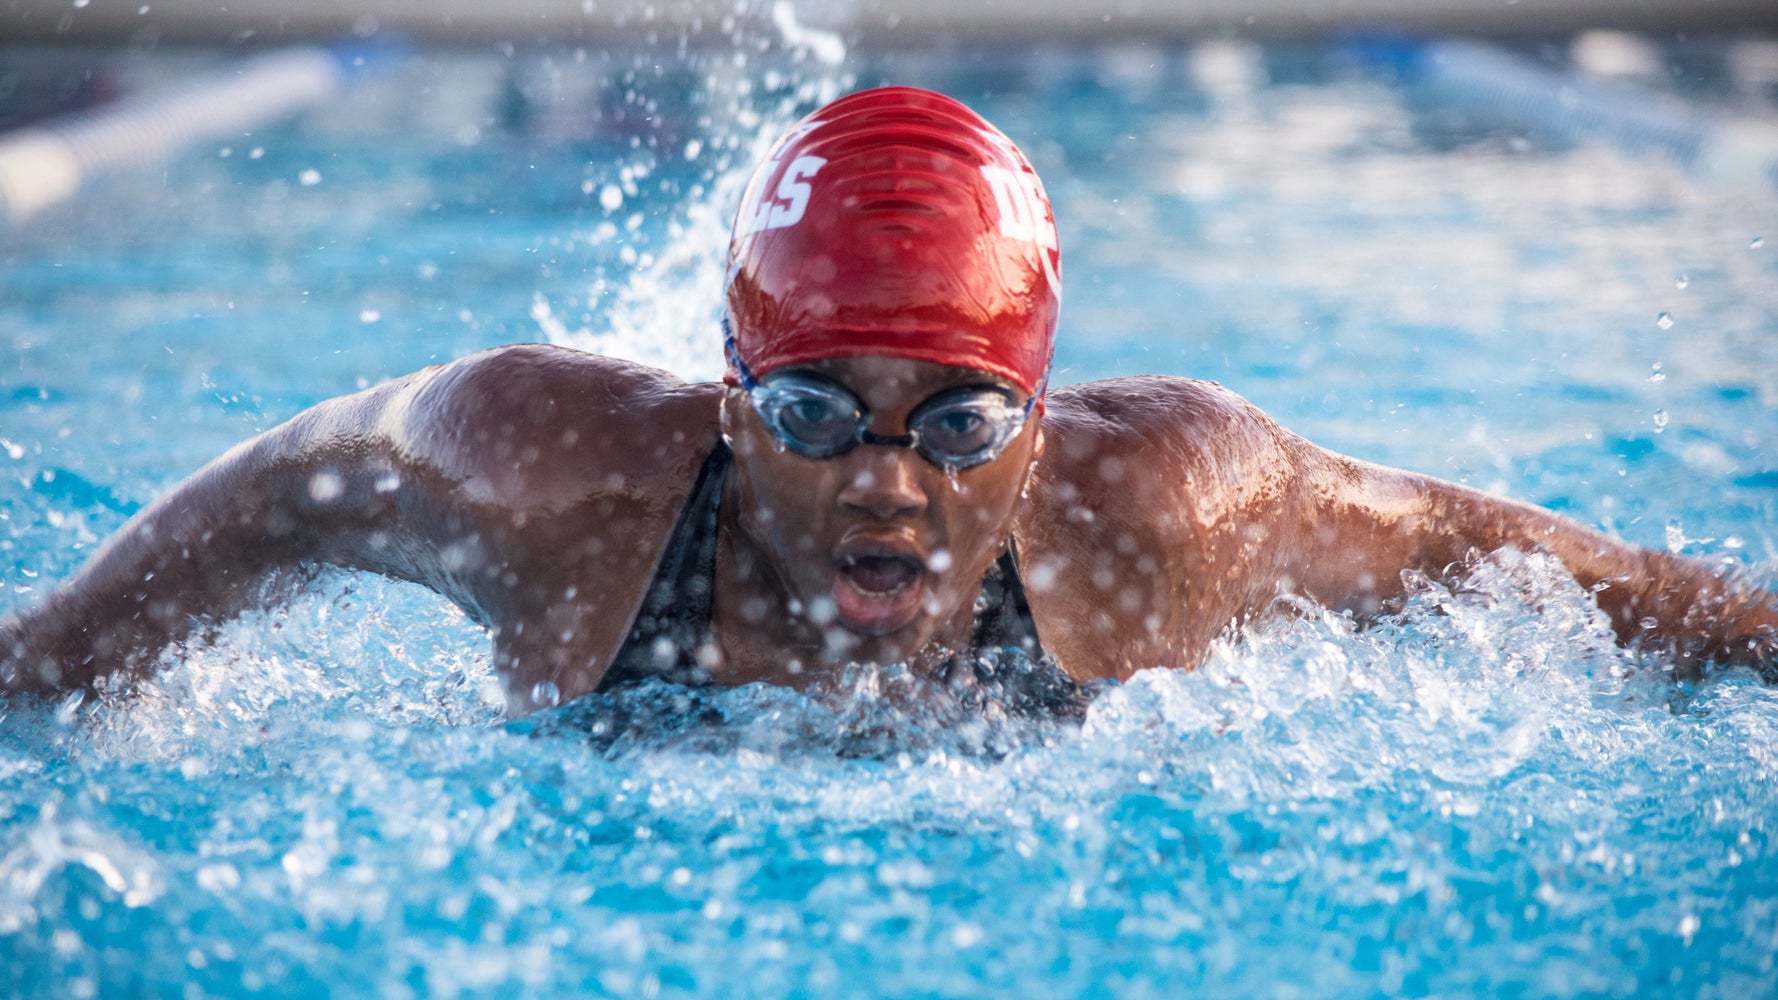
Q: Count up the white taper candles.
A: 0